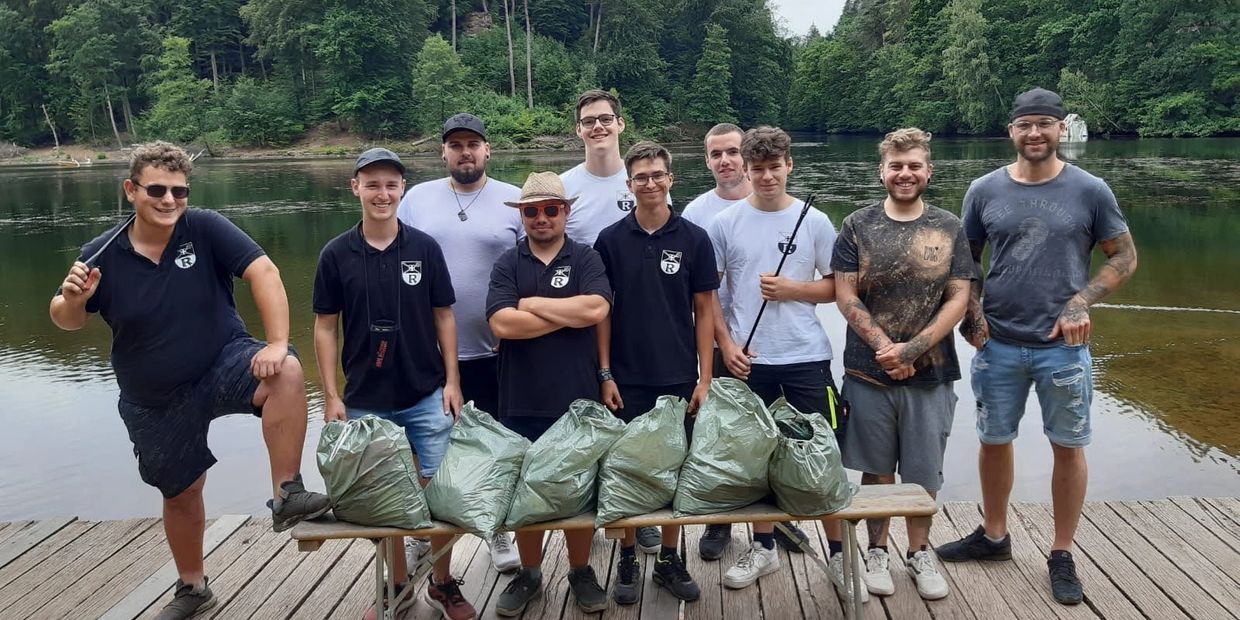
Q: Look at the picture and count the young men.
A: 10